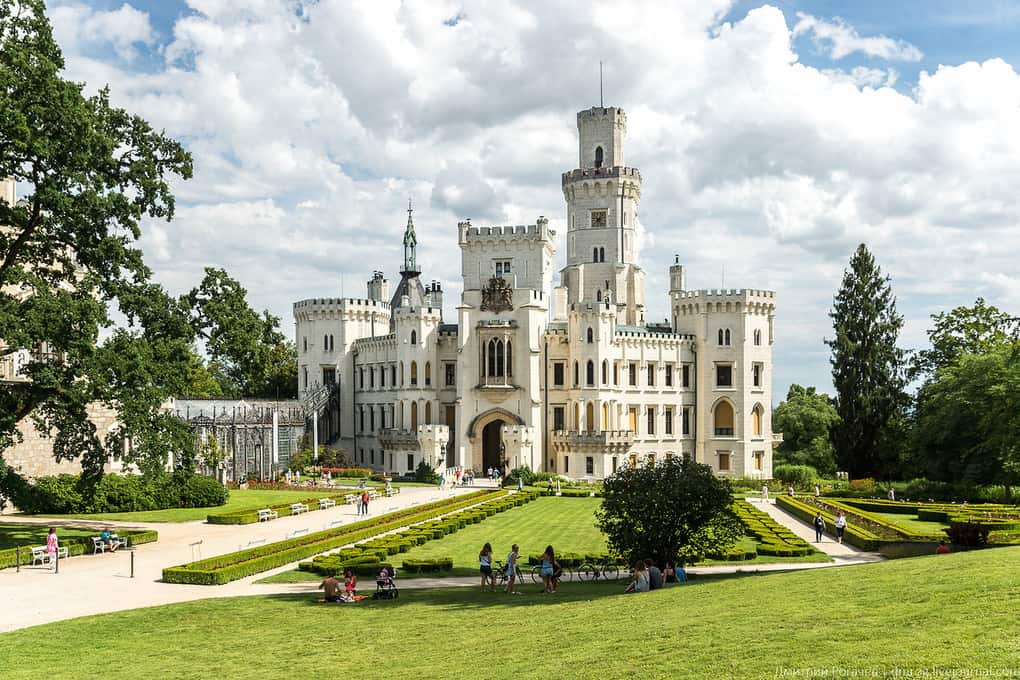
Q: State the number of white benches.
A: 8